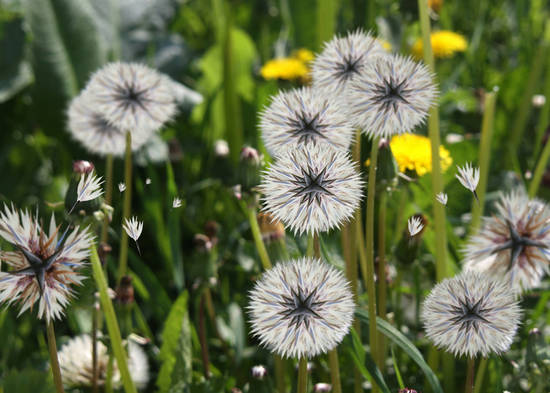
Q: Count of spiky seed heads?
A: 10